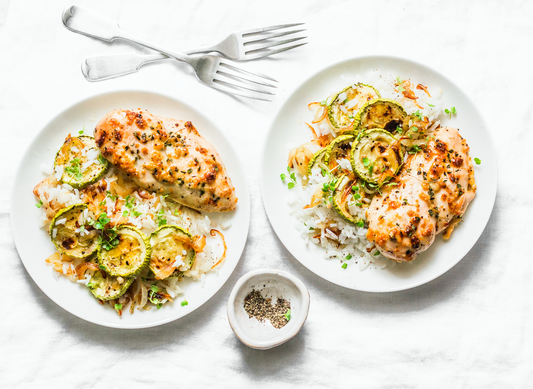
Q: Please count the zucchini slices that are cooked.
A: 11